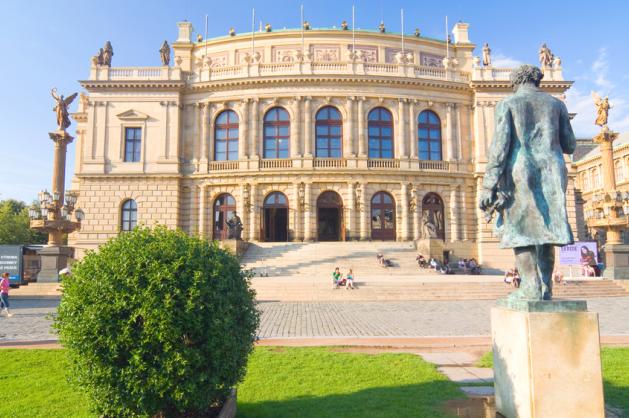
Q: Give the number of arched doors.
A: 5